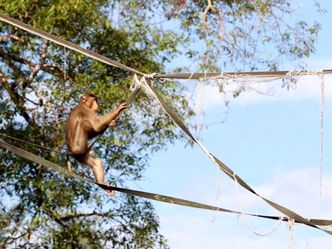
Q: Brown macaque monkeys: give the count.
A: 1